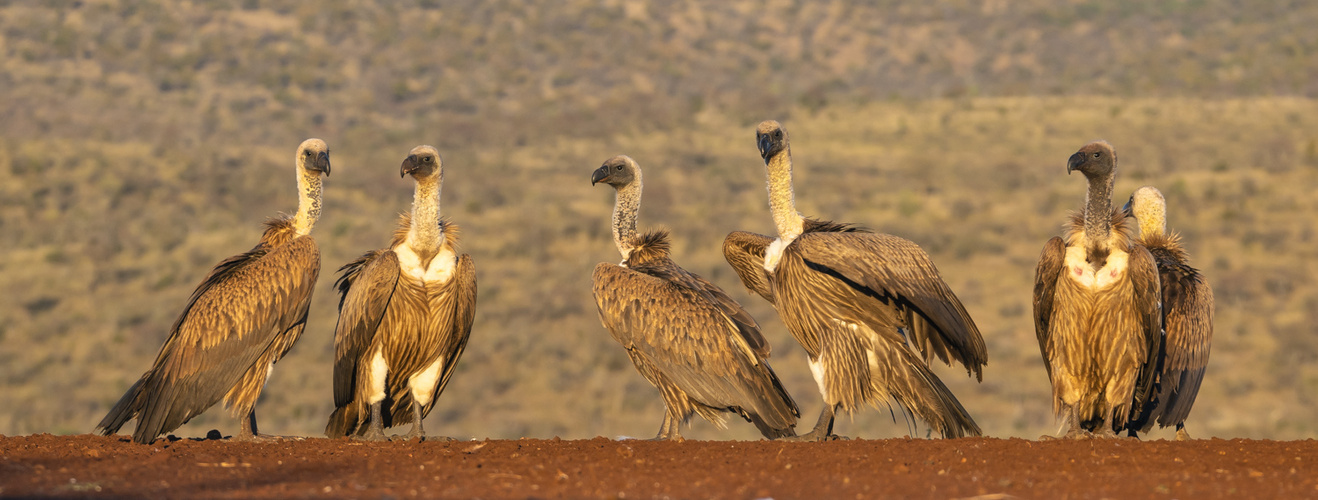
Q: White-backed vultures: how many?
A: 6